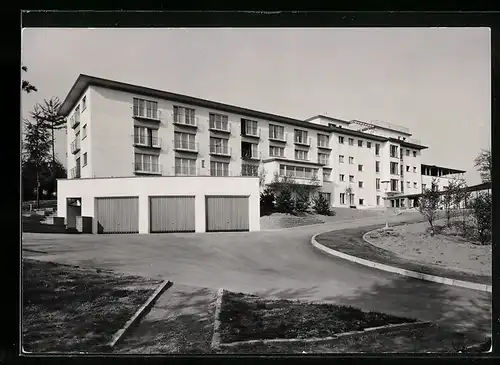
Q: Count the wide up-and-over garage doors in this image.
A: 3